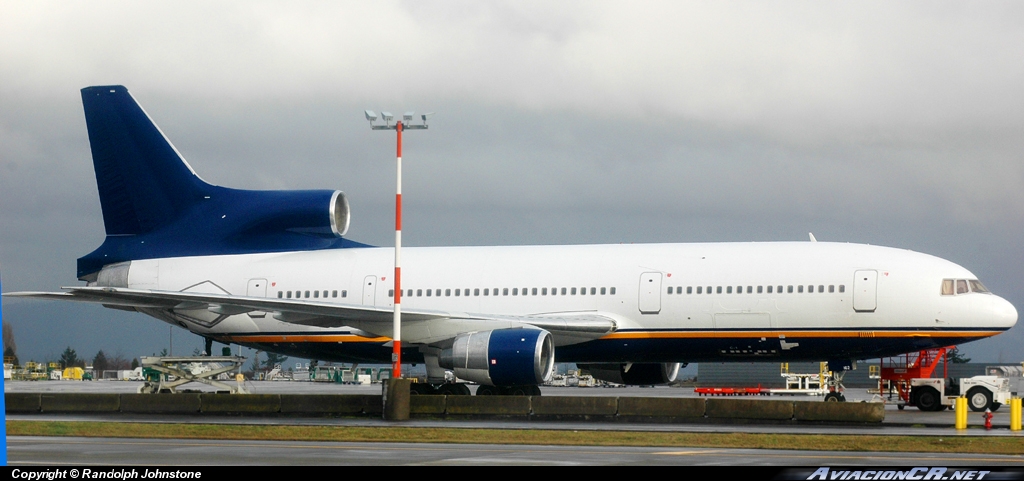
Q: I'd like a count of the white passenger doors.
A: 4